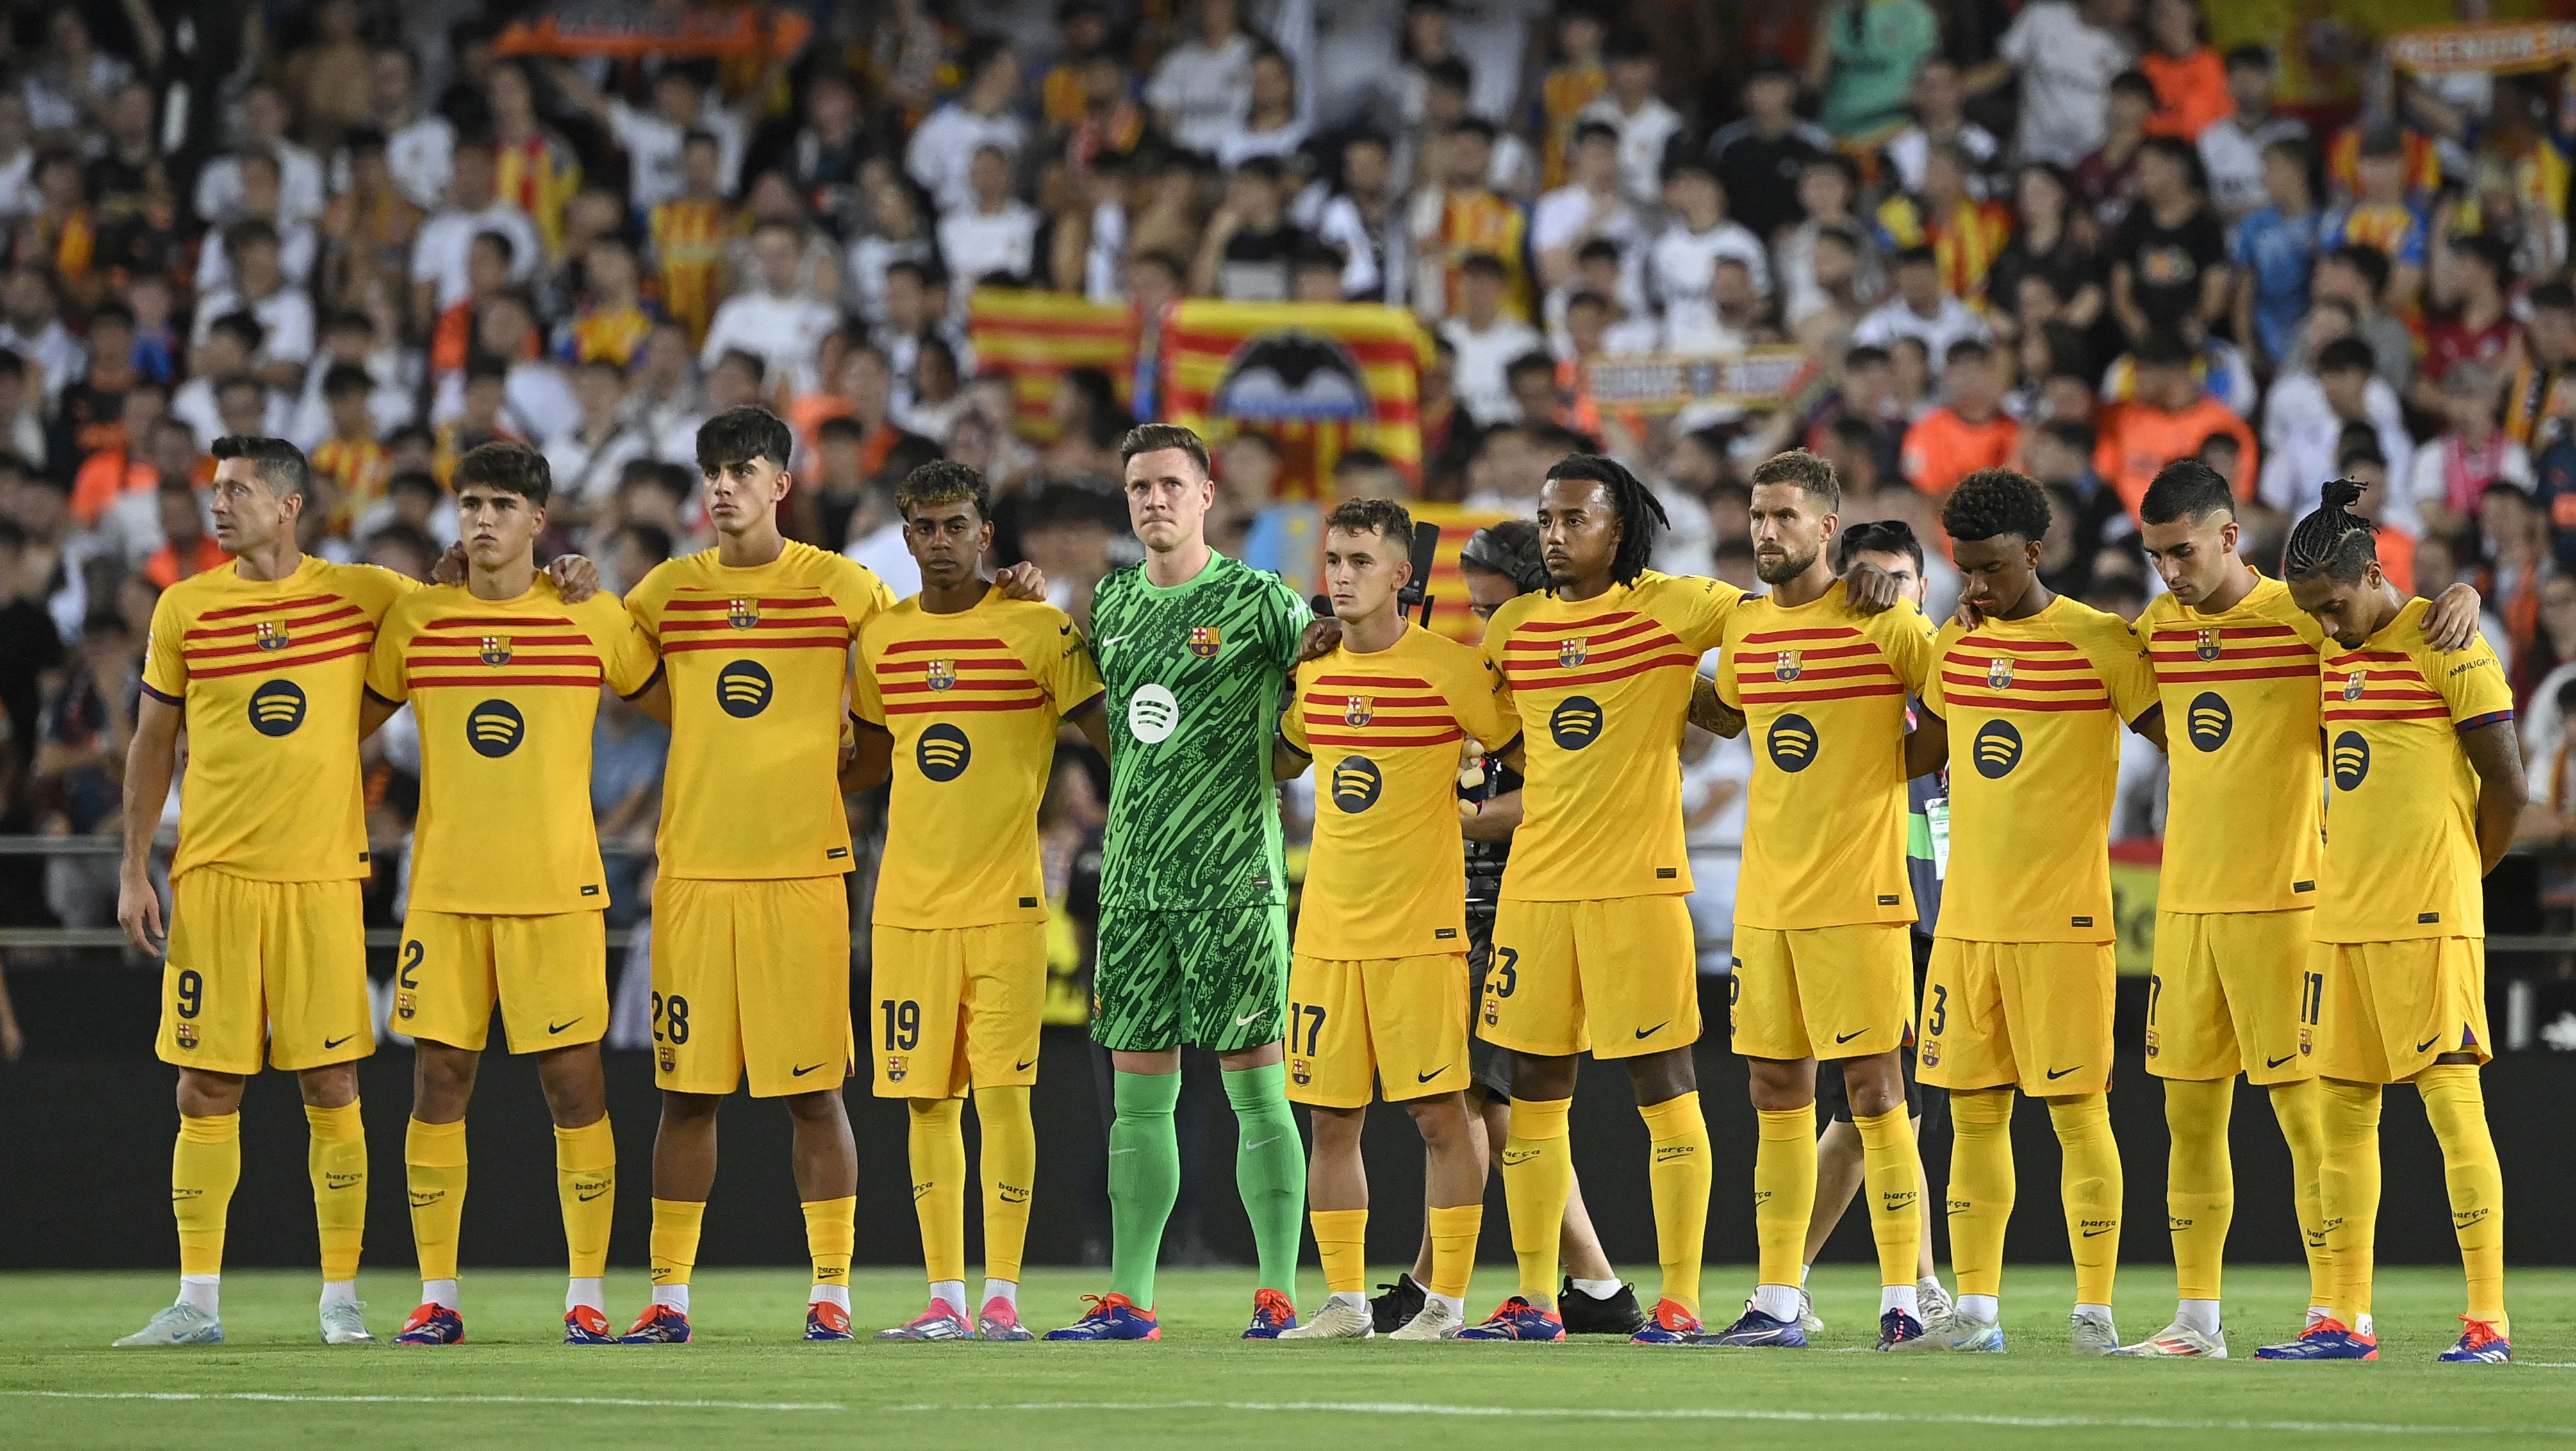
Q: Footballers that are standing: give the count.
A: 11